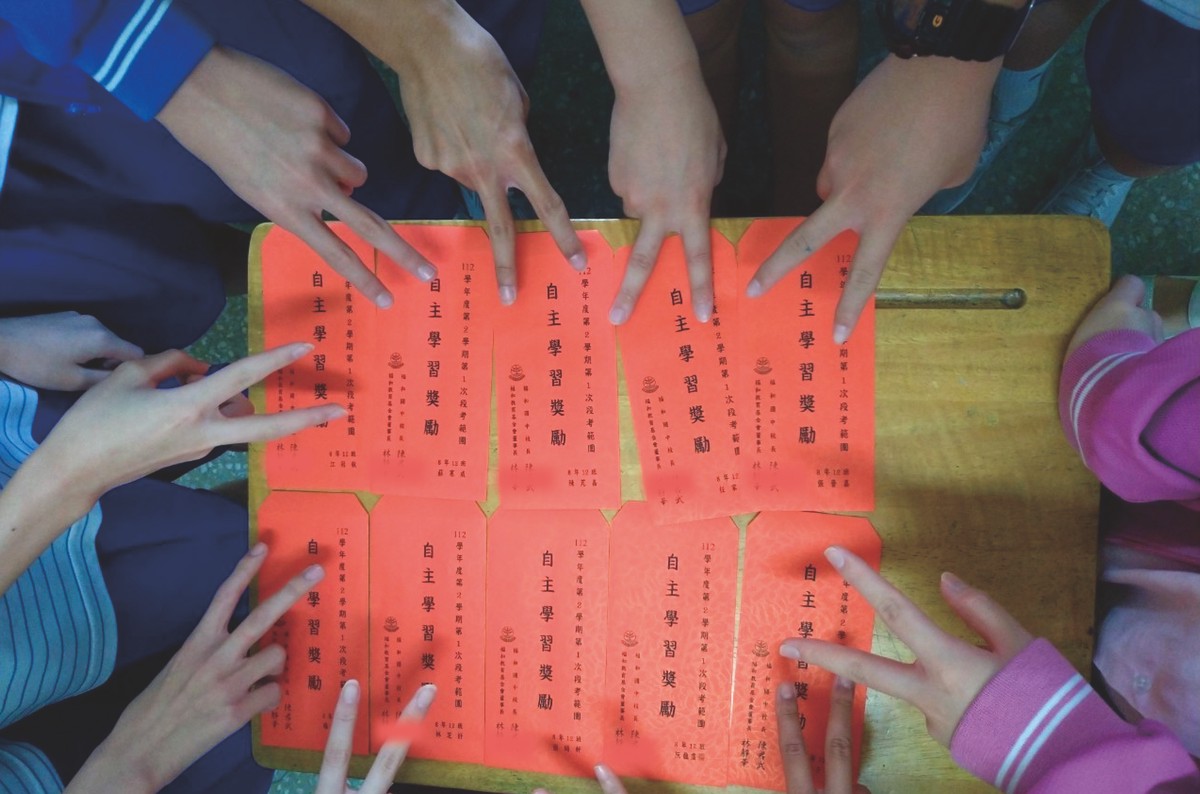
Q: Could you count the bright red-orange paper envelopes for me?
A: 10